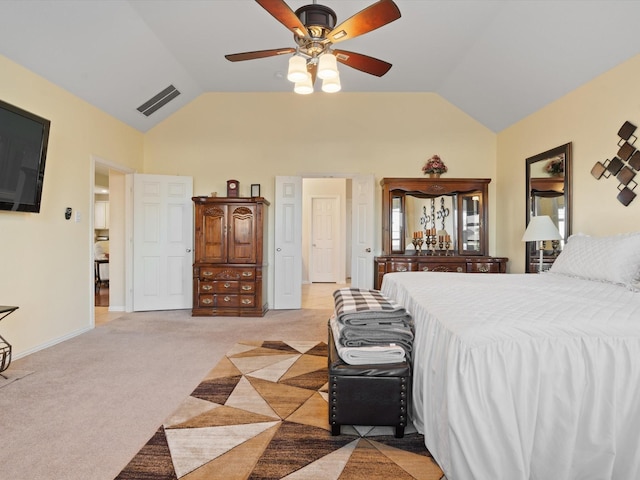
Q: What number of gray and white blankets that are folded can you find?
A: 3